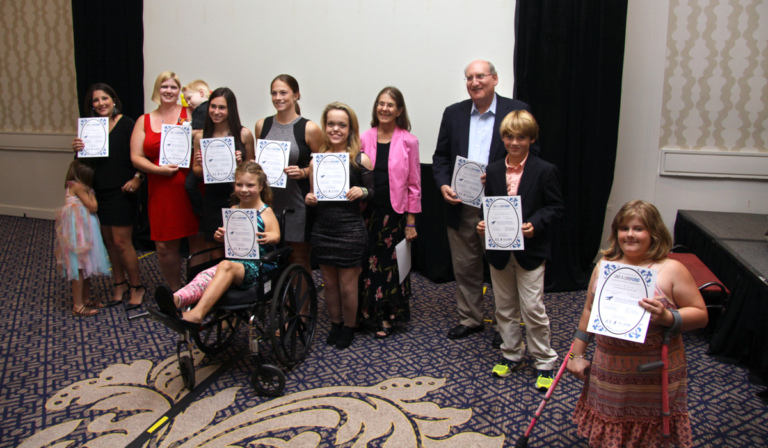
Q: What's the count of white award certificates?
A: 9